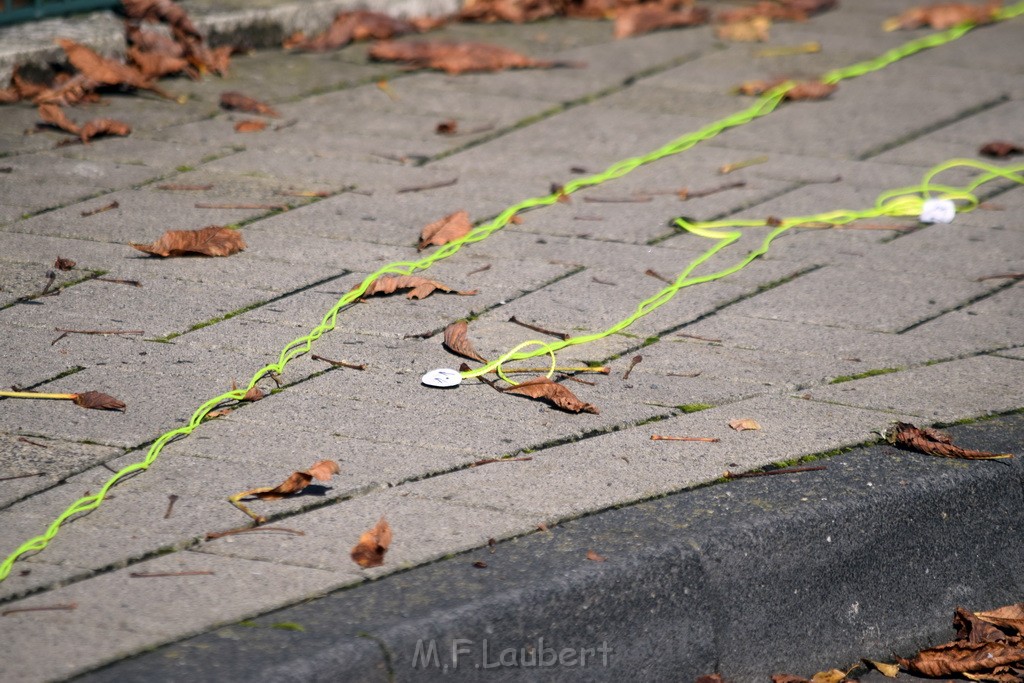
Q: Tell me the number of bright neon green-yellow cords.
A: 2